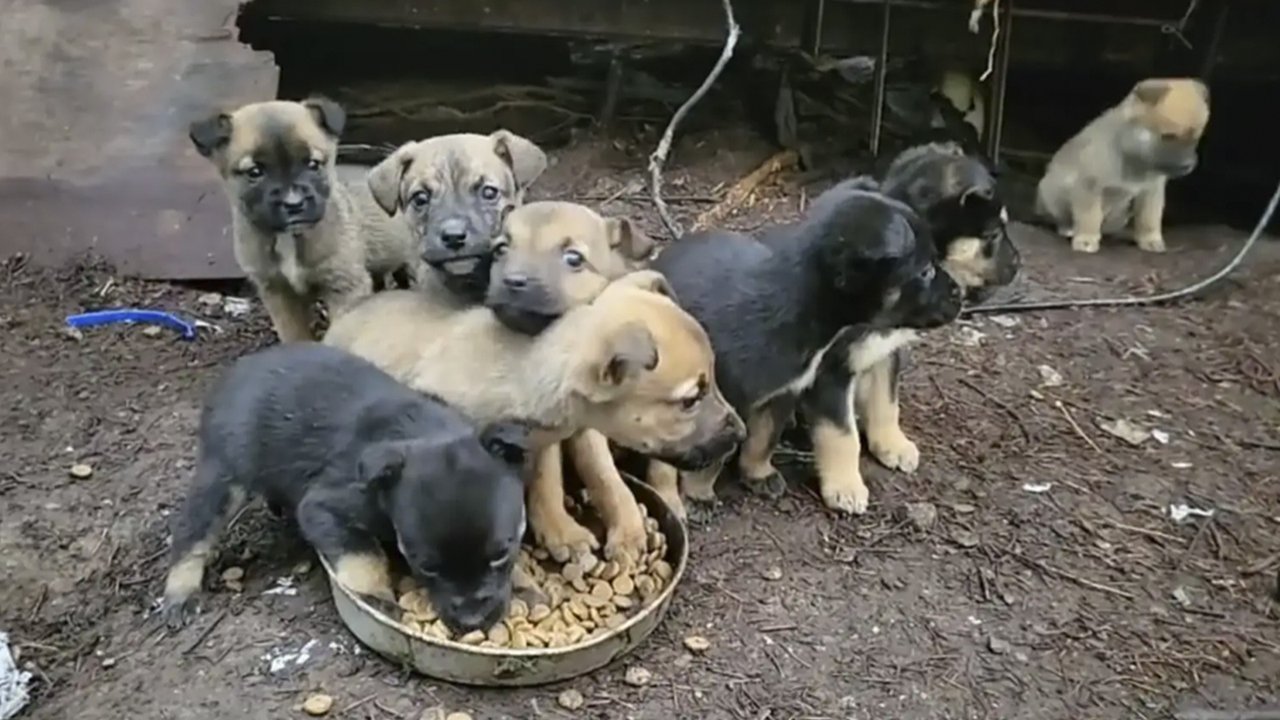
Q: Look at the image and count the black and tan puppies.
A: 3